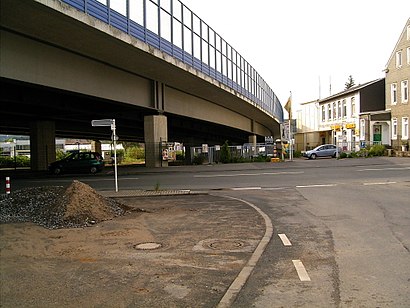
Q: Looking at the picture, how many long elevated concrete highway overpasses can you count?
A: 1